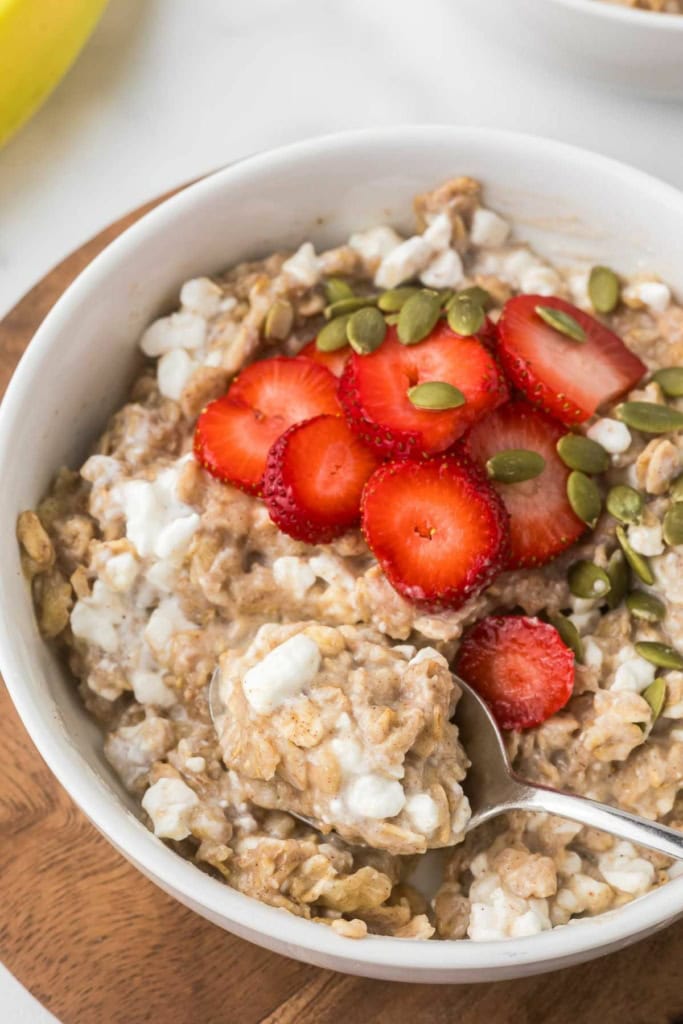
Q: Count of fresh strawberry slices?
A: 8